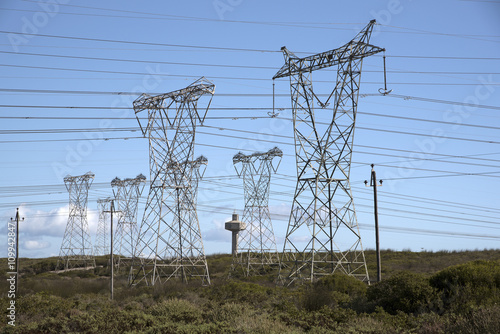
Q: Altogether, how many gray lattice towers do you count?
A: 7